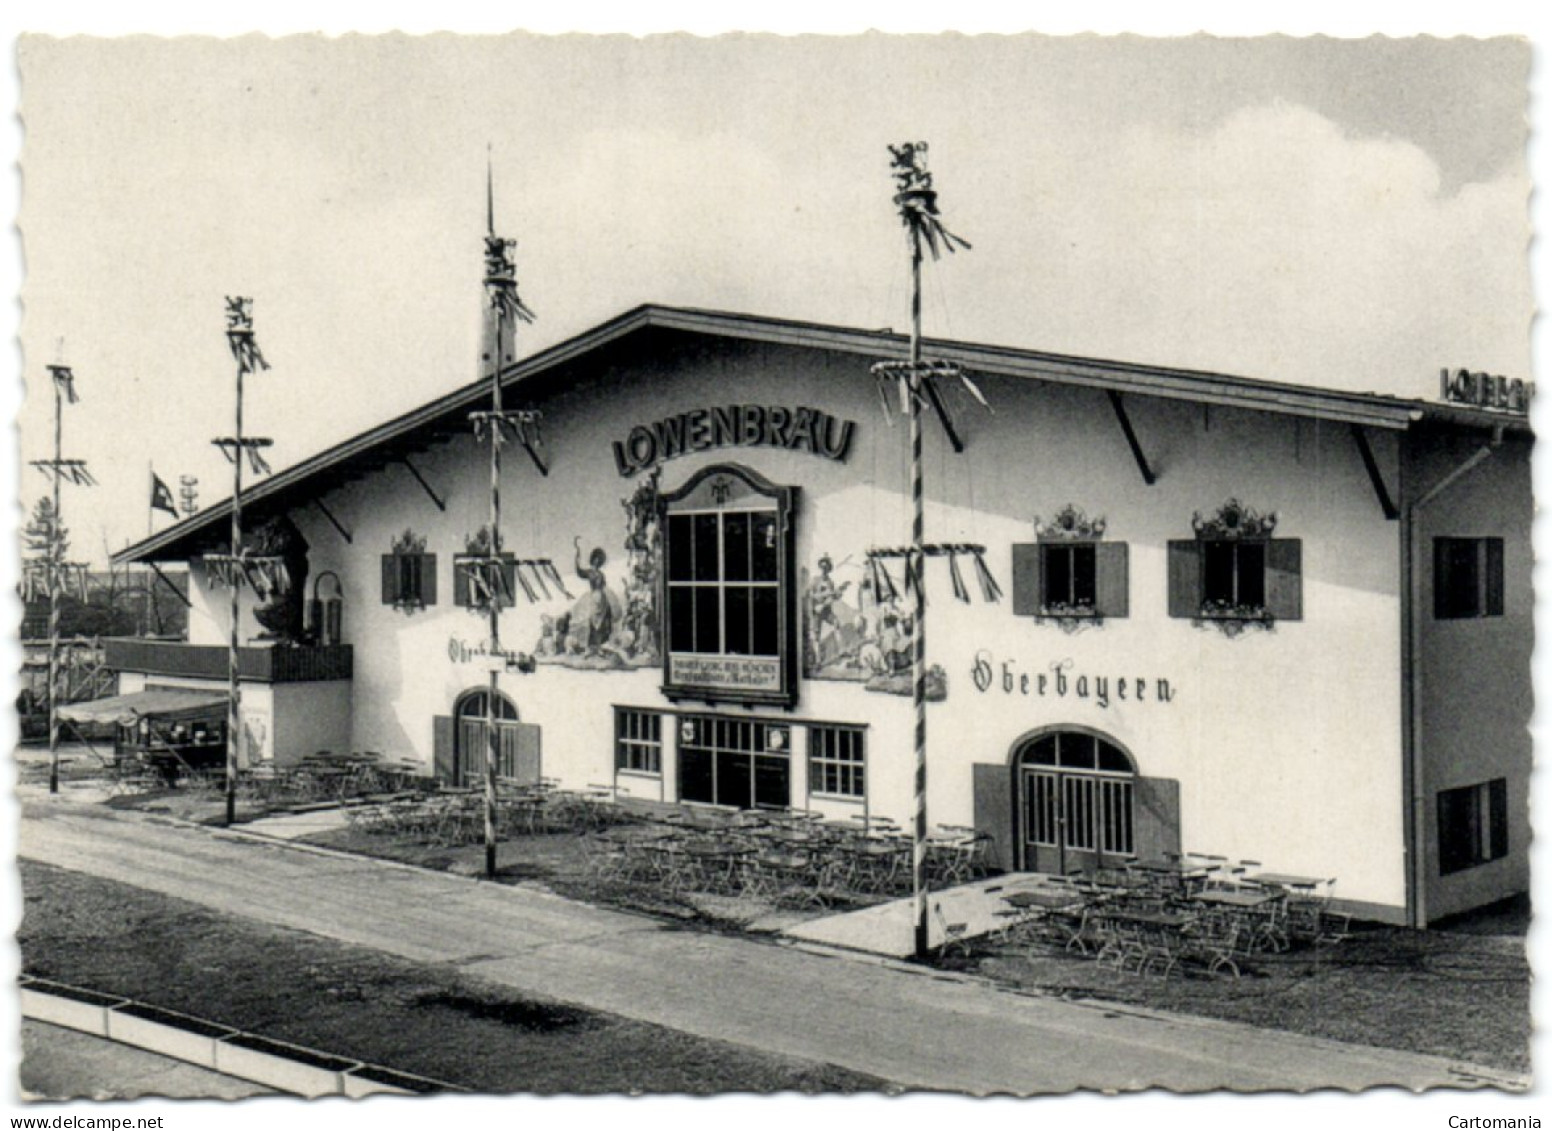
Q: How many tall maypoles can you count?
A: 4